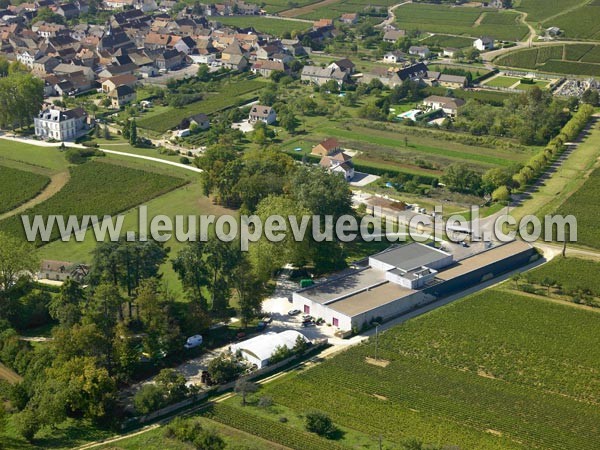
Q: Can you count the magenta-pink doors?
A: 2